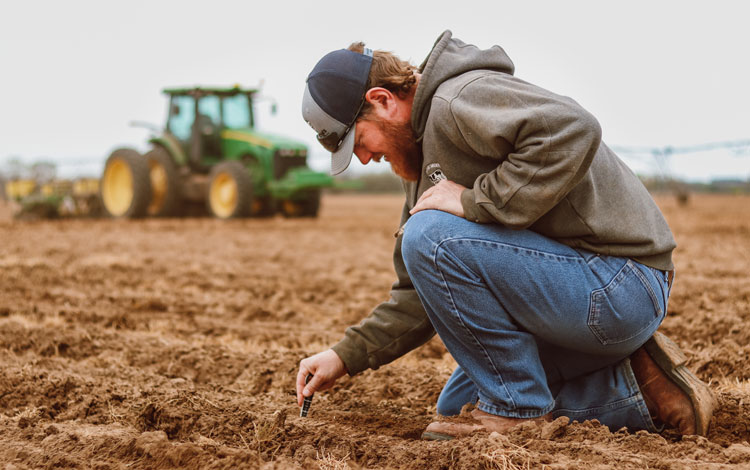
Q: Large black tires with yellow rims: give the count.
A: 3